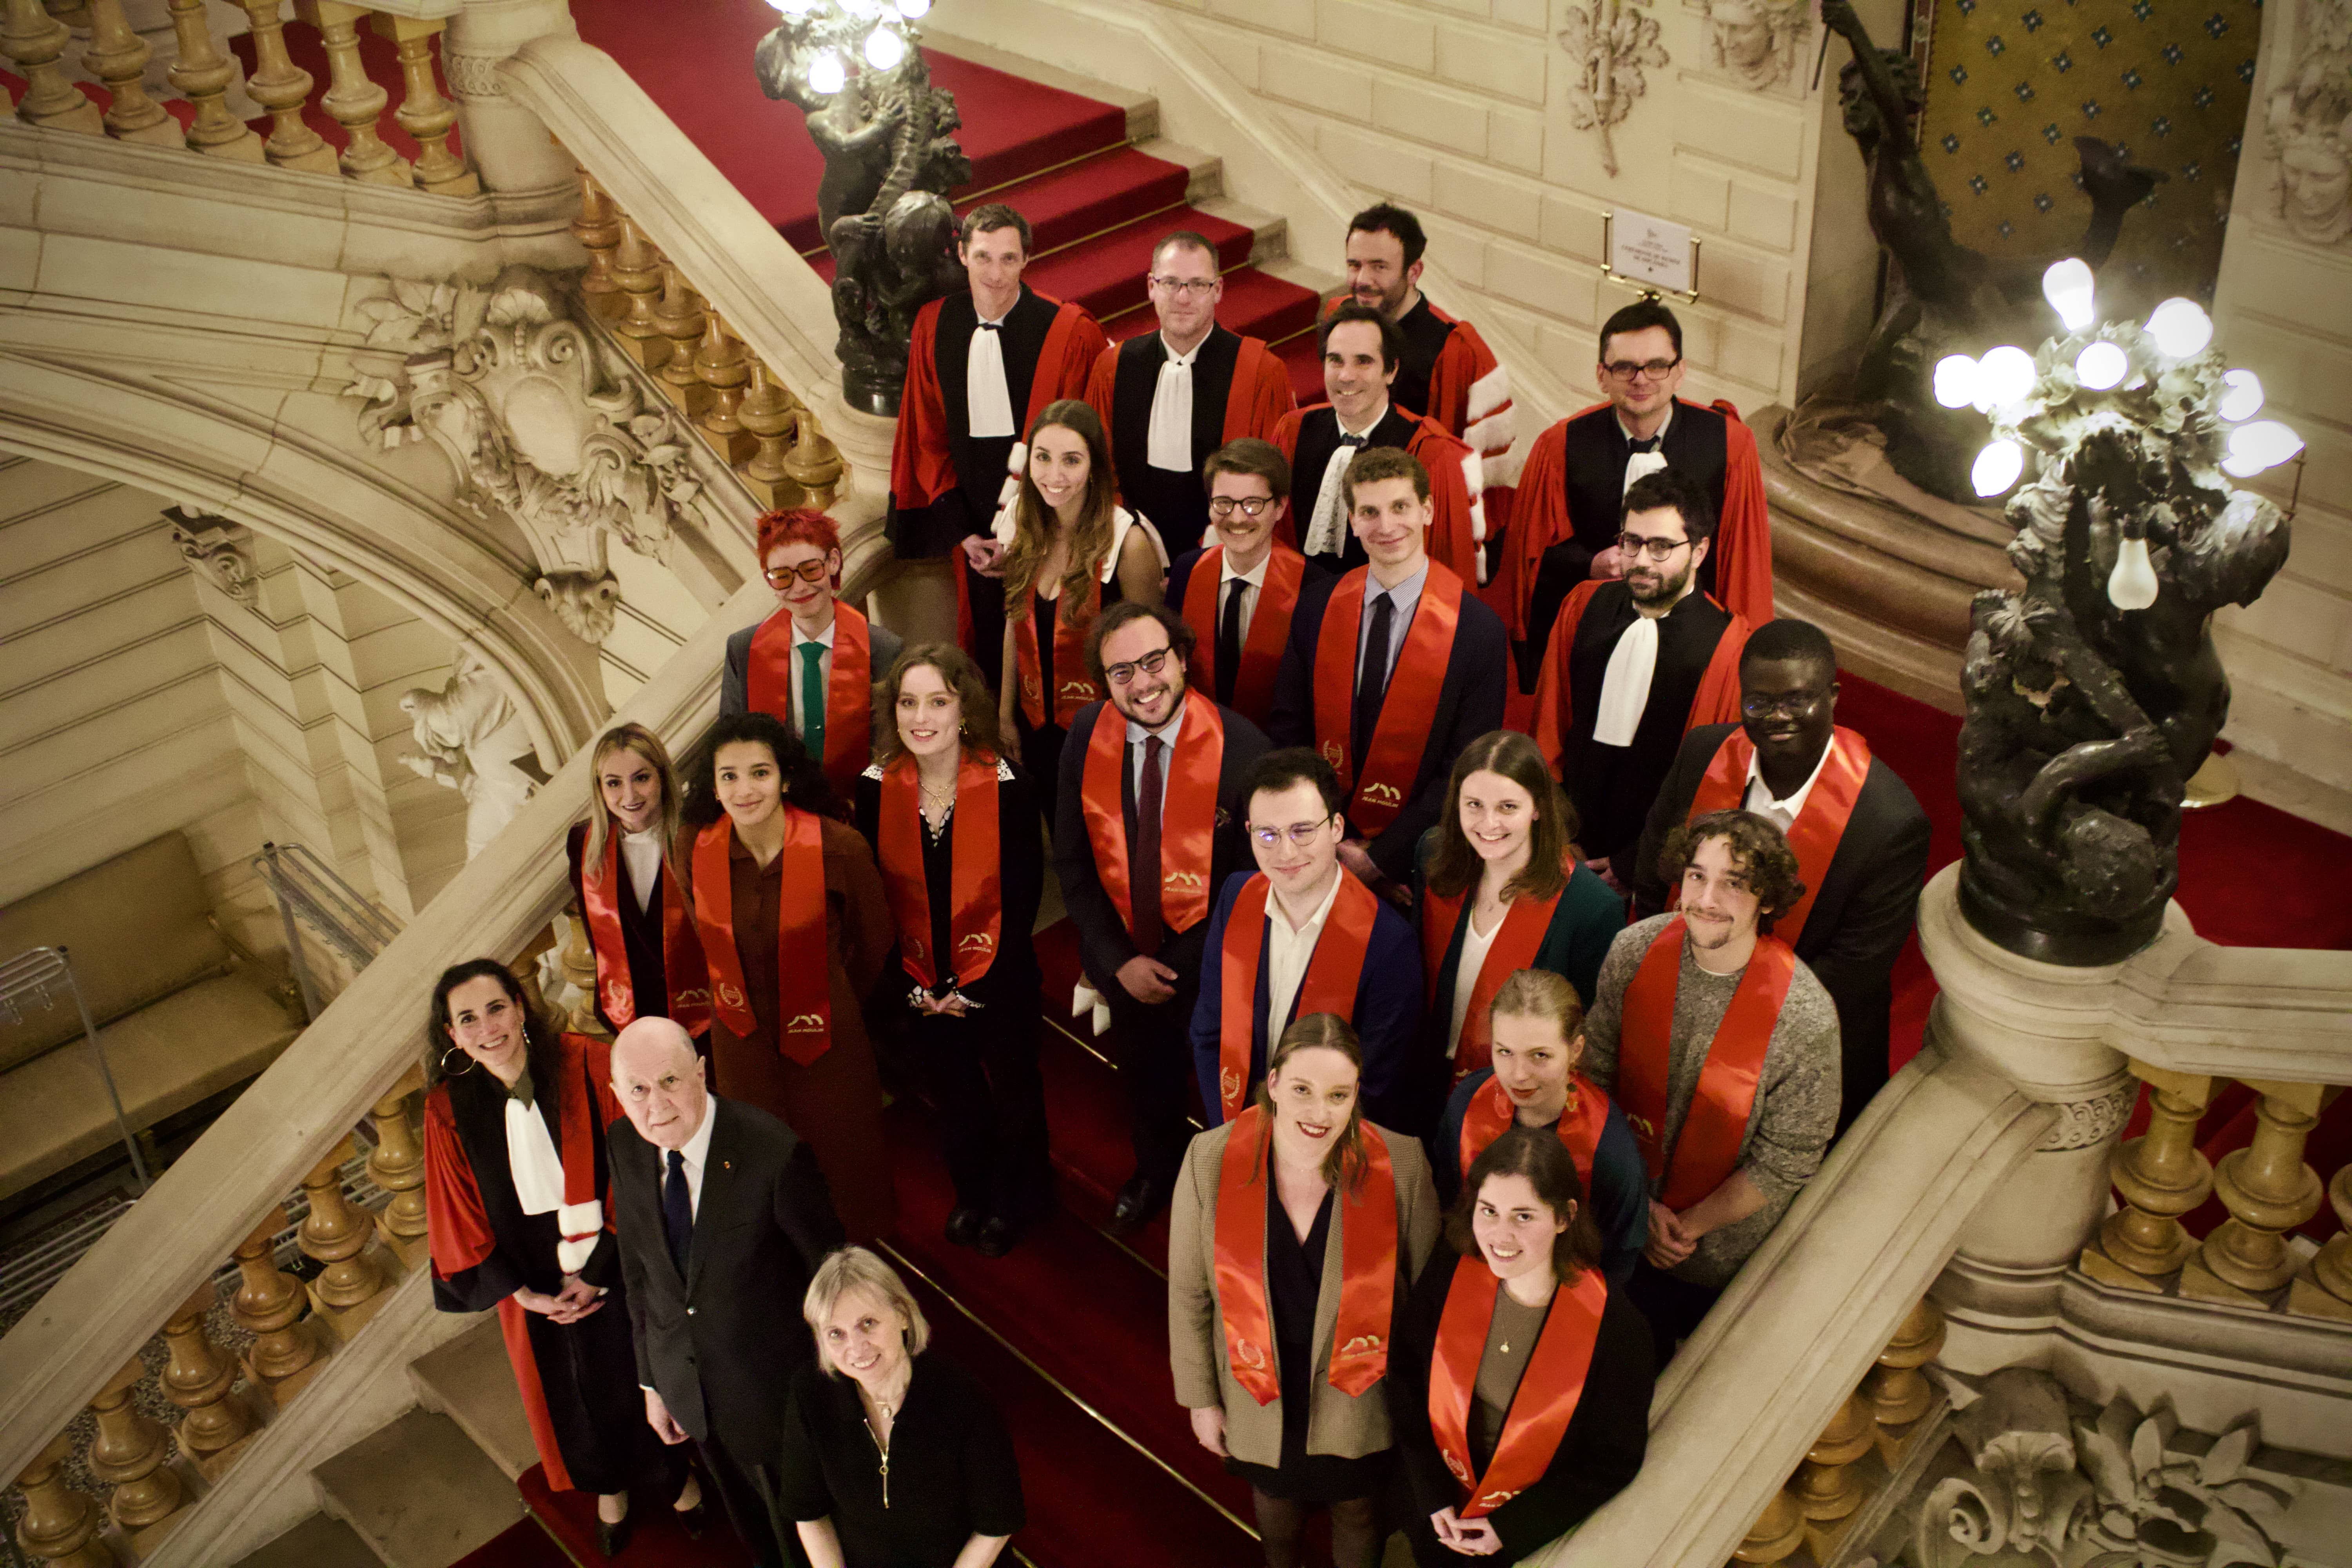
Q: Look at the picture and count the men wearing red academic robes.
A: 6